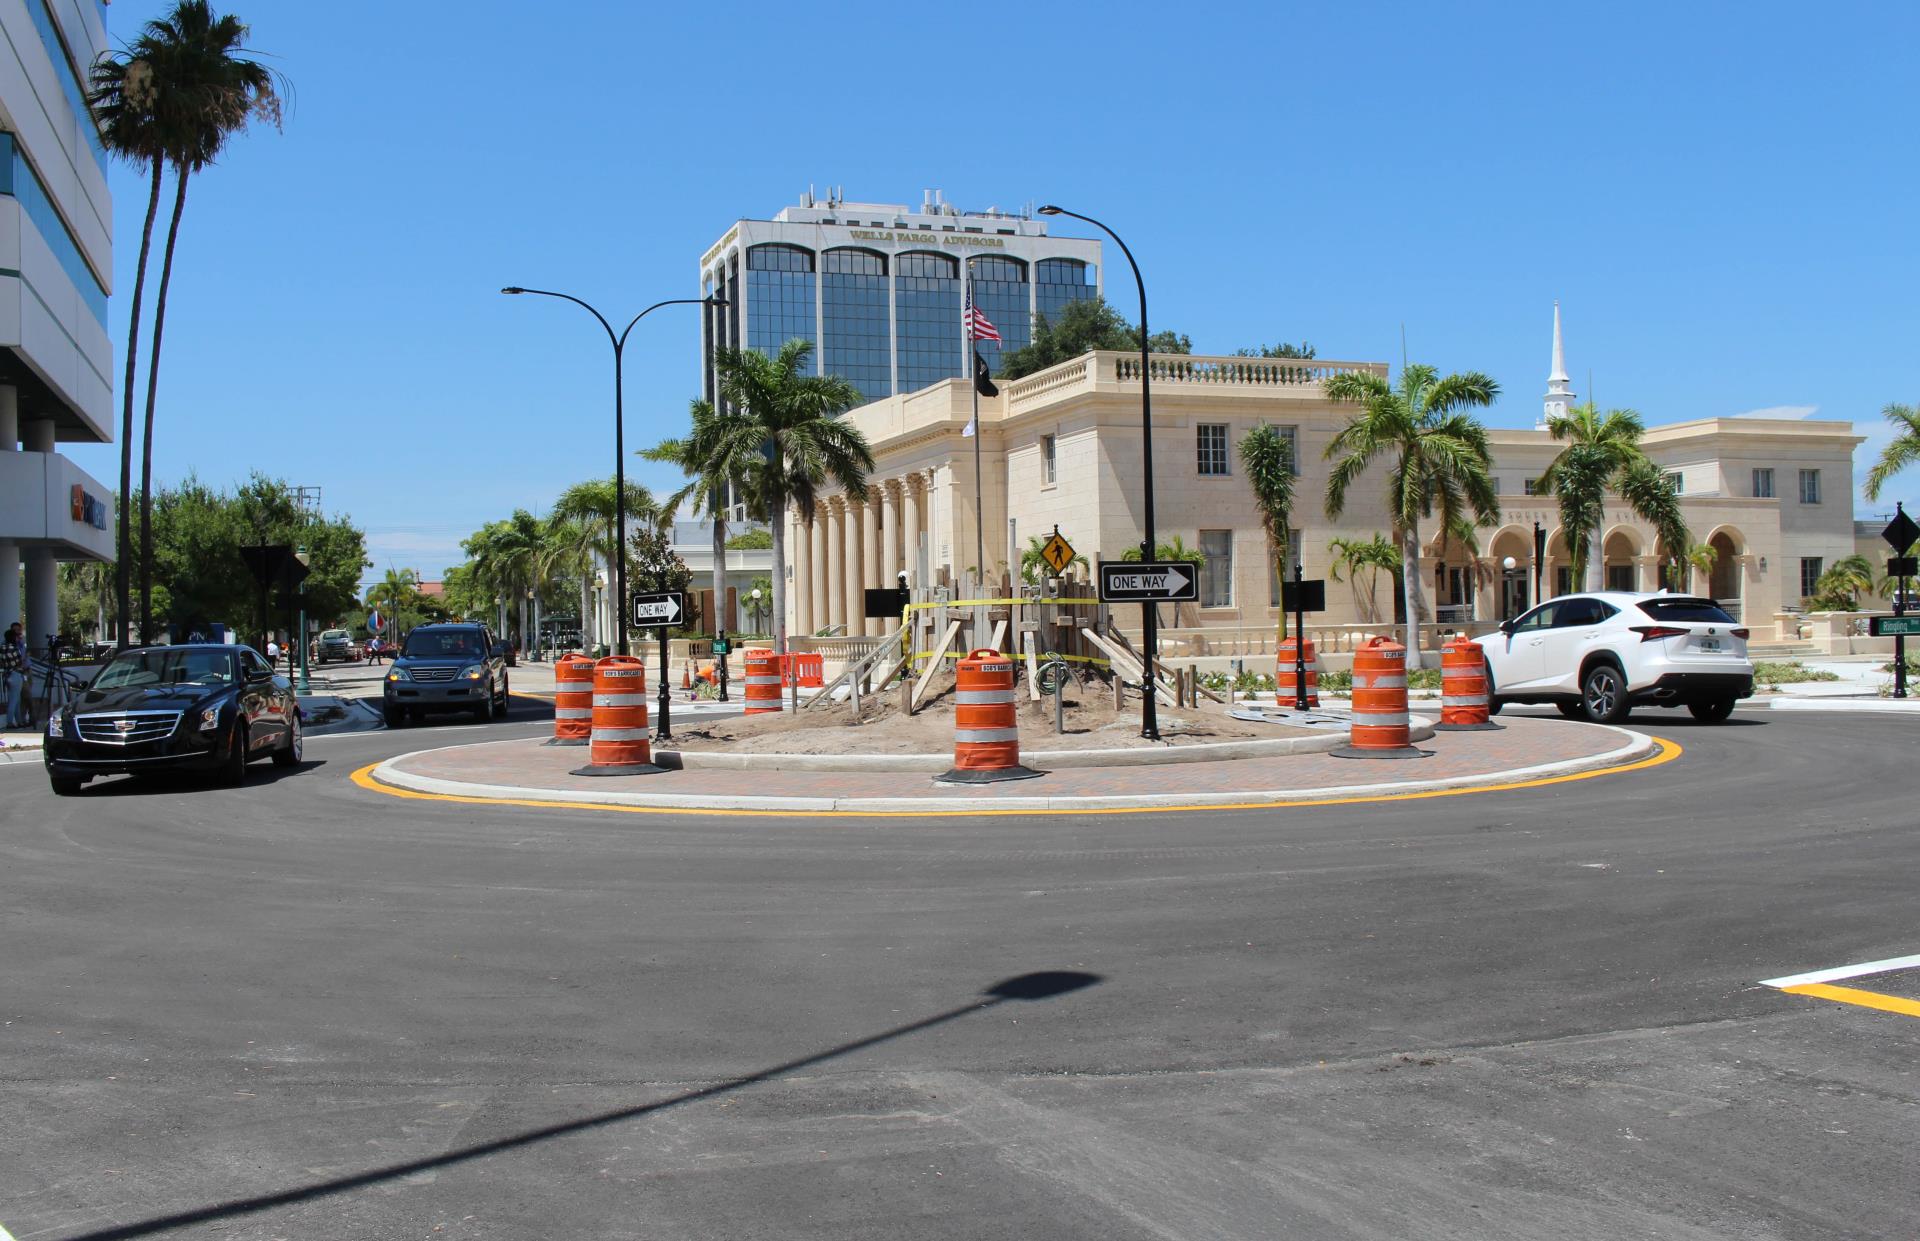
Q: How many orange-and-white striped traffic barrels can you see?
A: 7